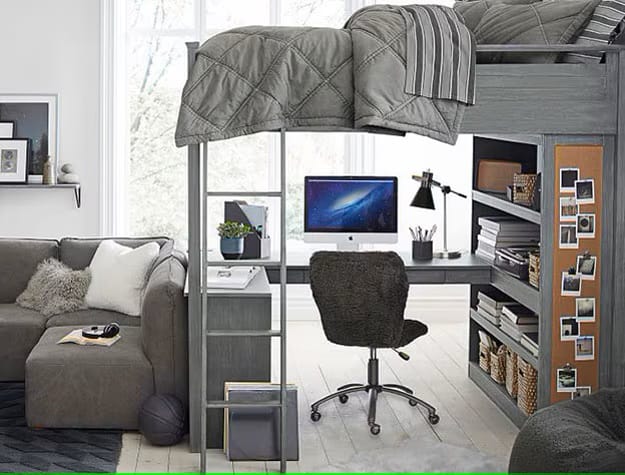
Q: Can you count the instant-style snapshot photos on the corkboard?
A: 12